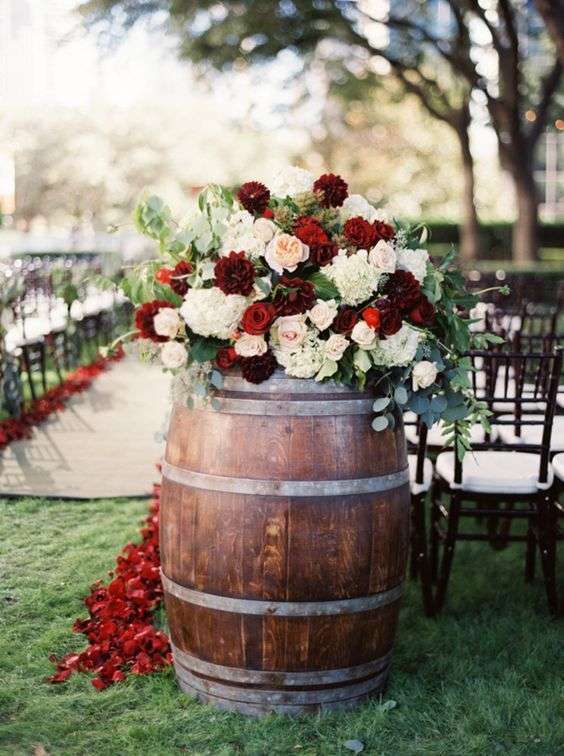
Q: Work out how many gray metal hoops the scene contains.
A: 6